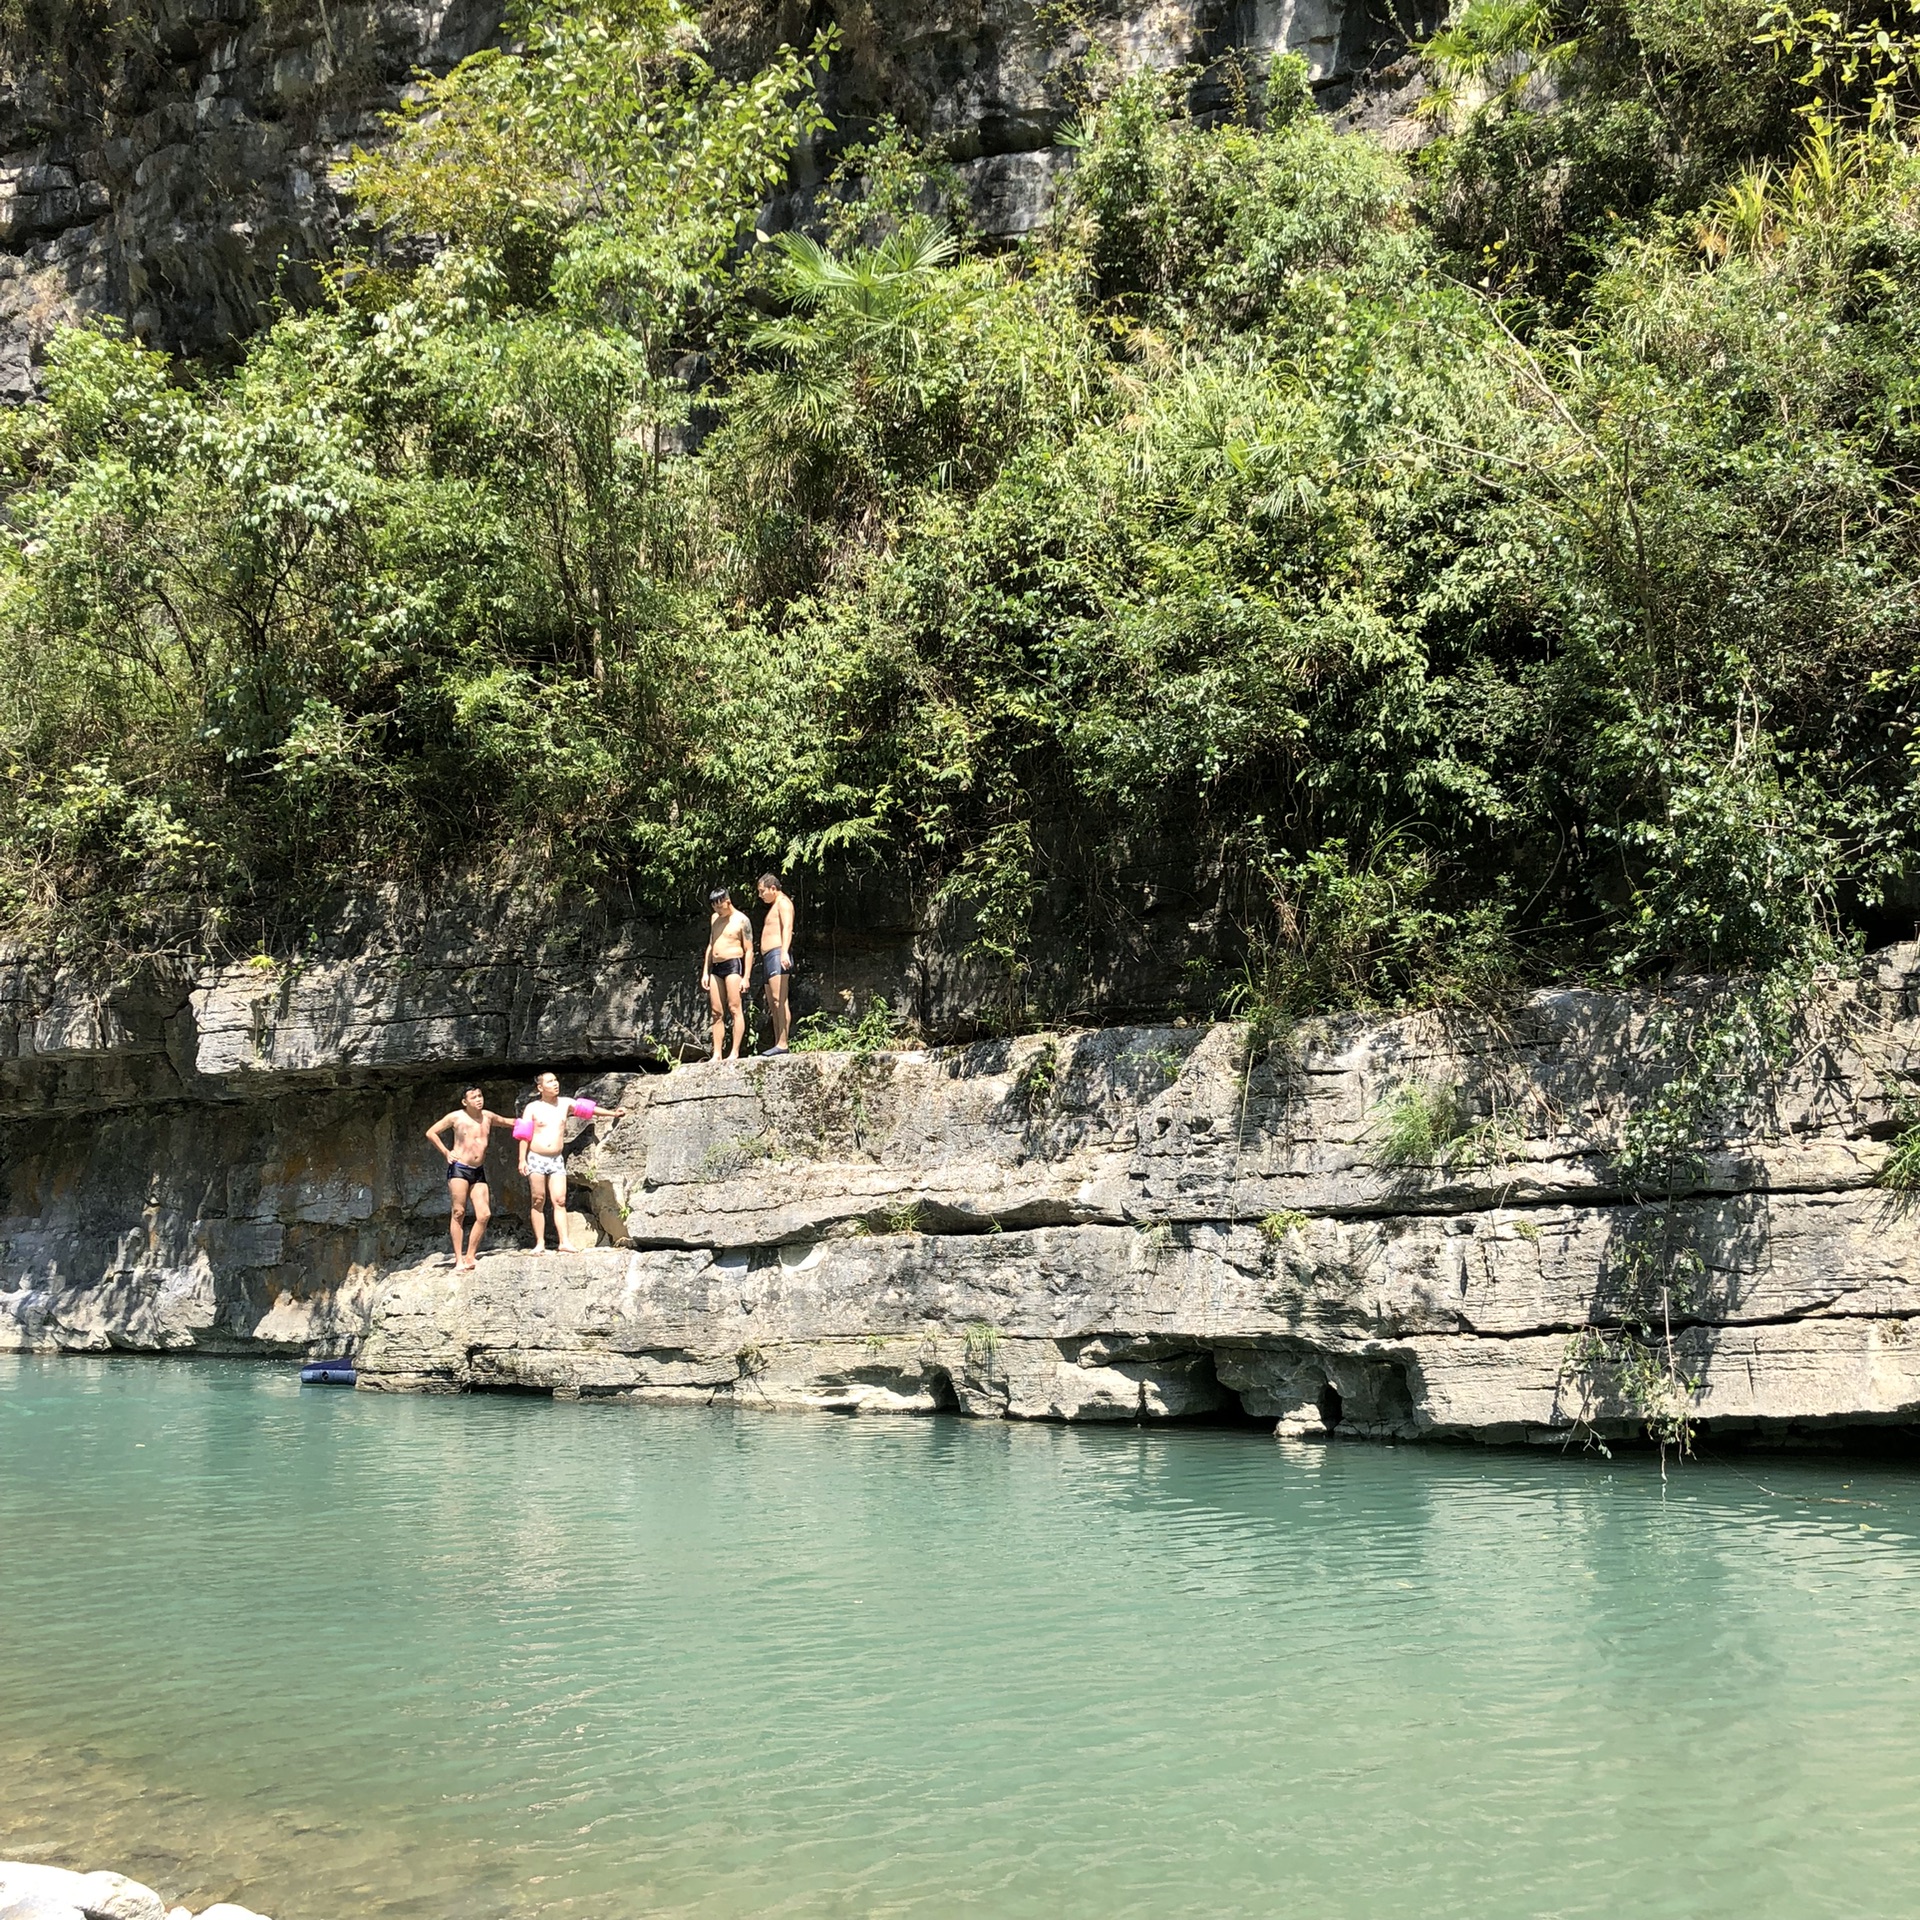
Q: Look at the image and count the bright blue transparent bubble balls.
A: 0